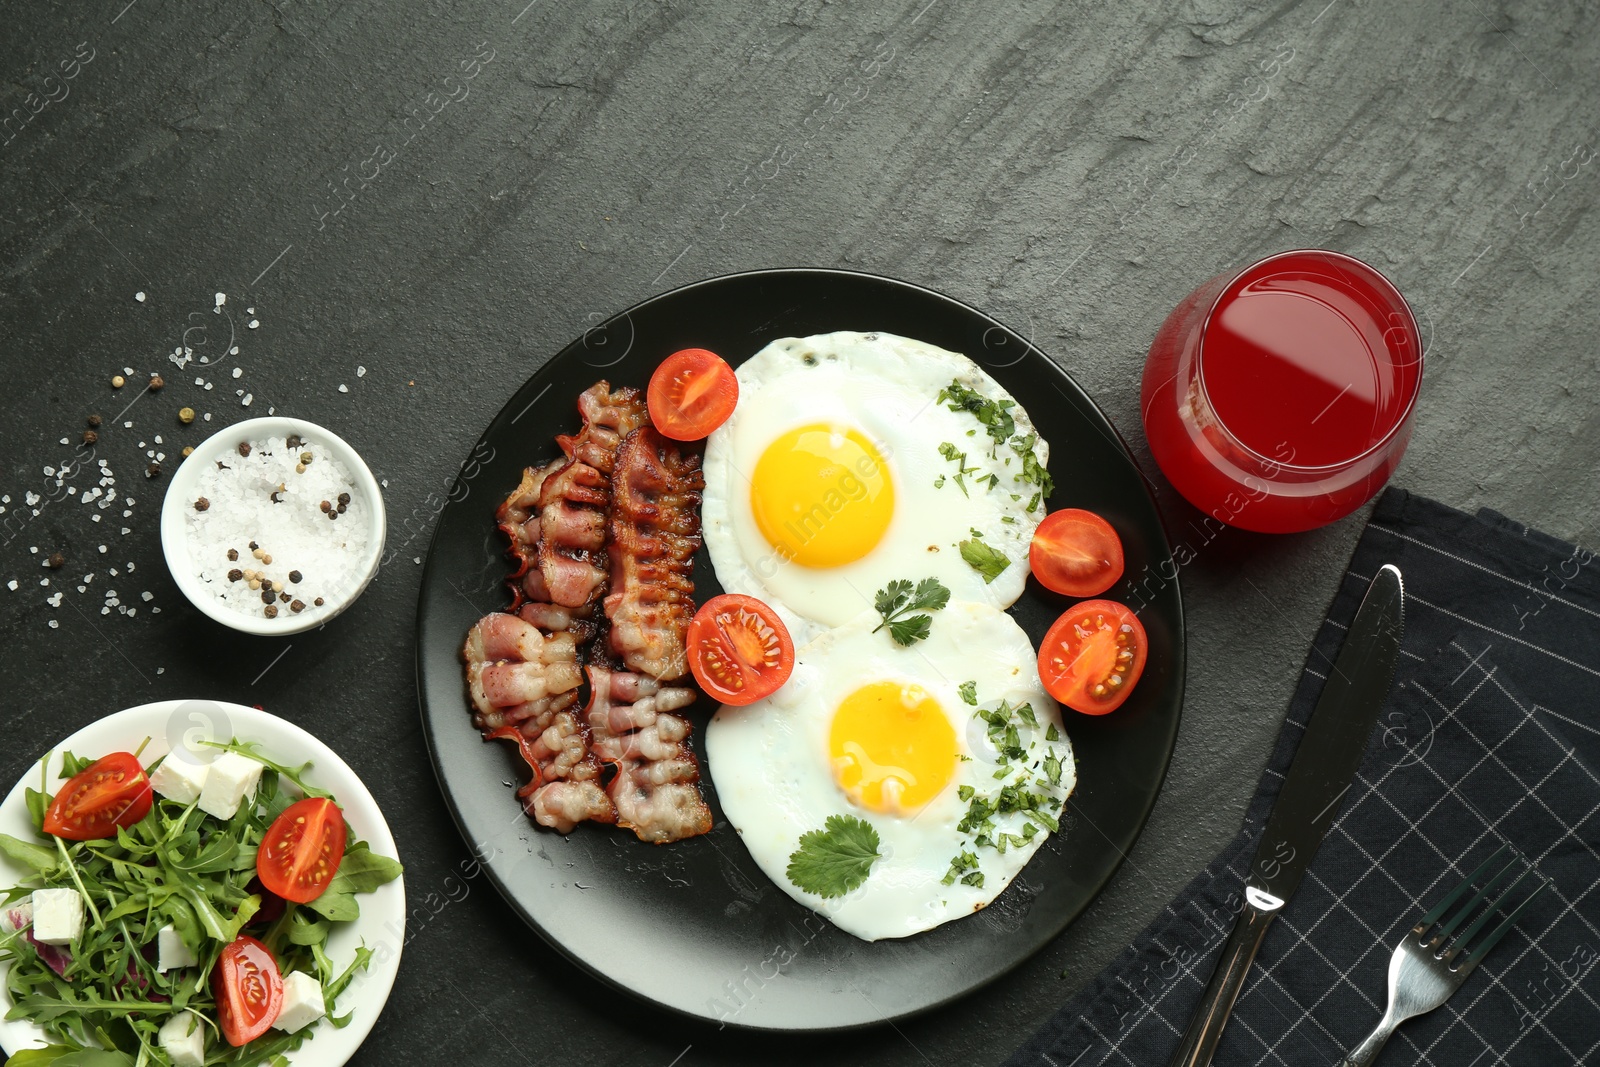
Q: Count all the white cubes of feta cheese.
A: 6